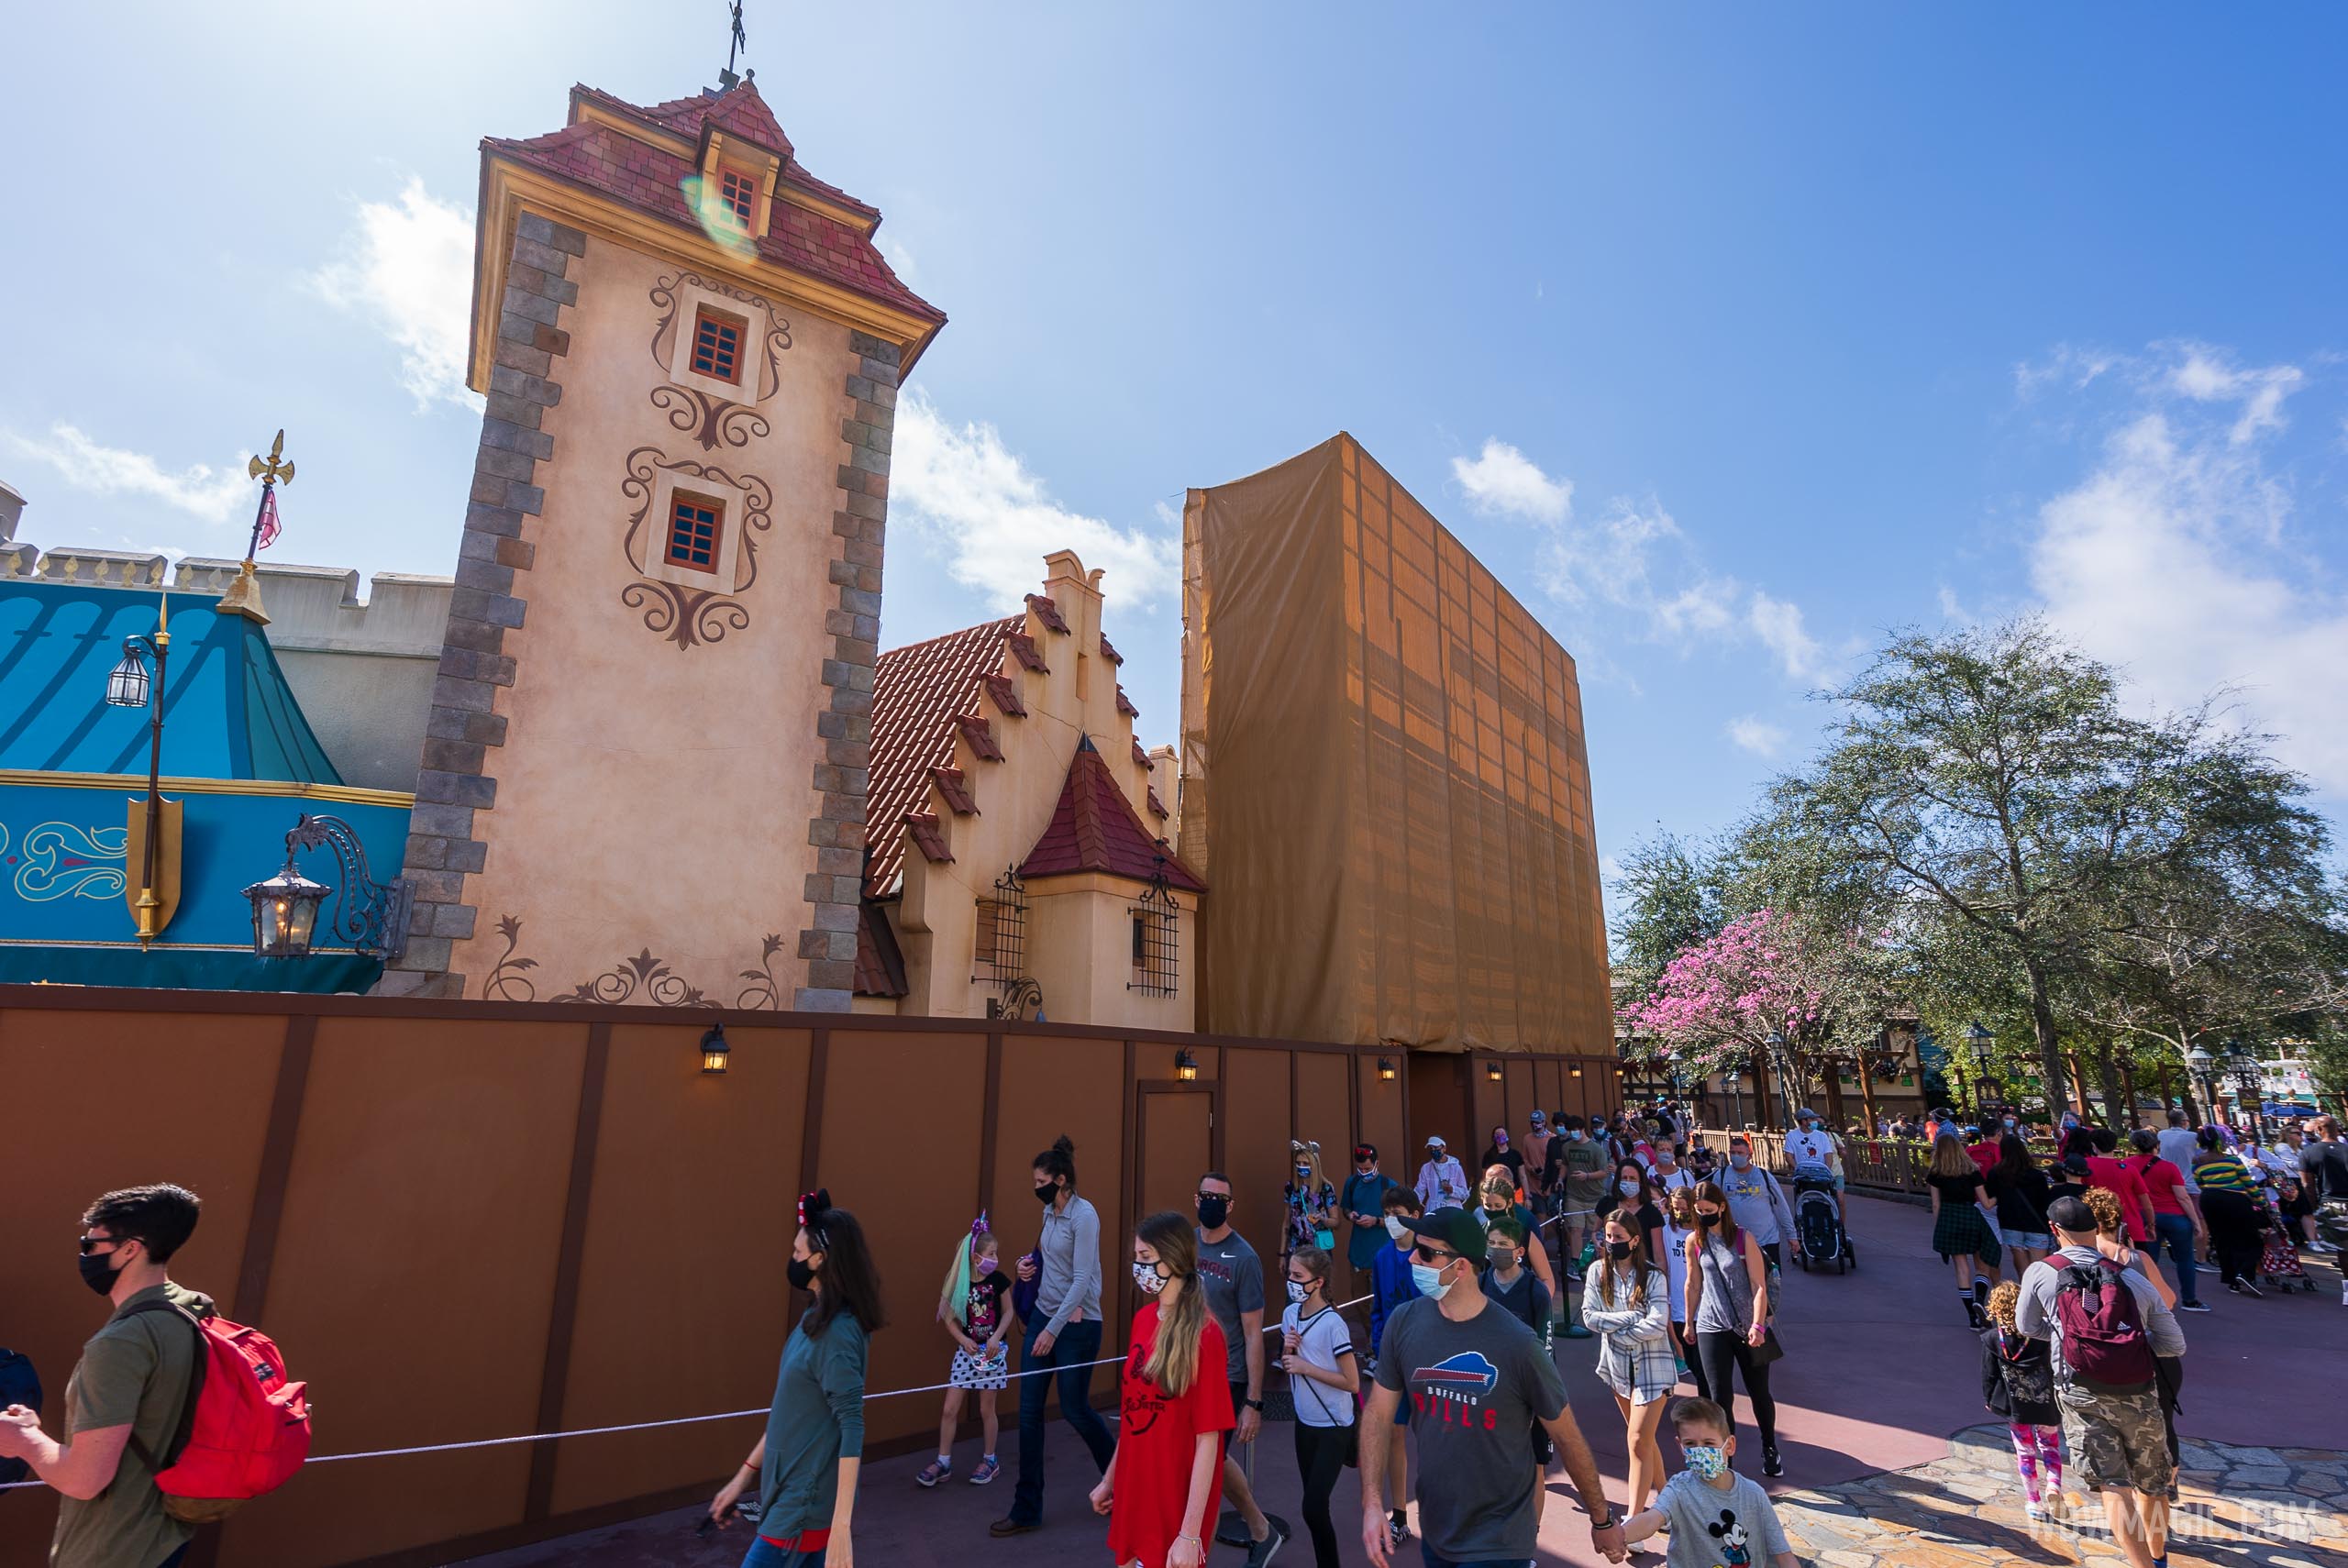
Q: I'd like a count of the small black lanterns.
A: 6